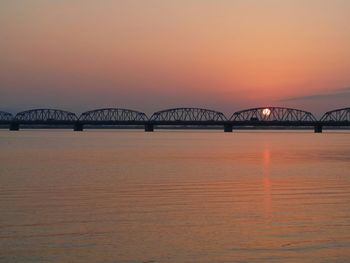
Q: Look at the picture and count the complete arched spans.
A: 4